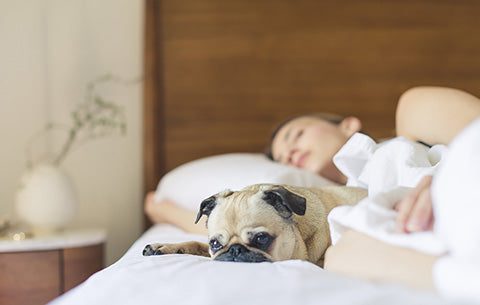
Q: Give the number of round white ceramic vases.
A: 1